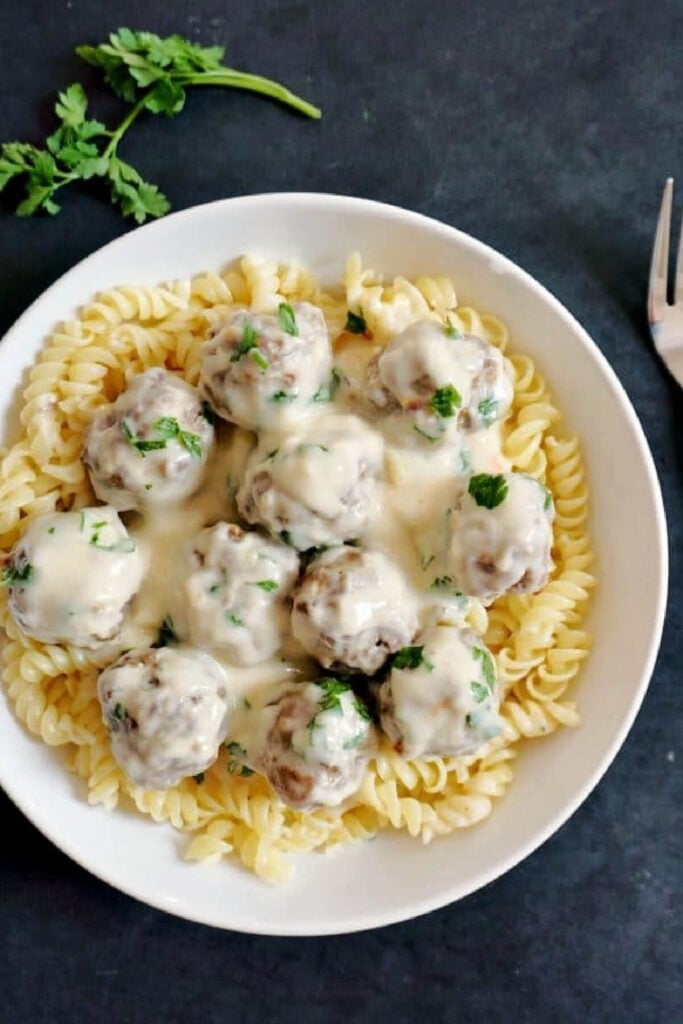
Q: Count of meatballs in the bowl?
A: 11